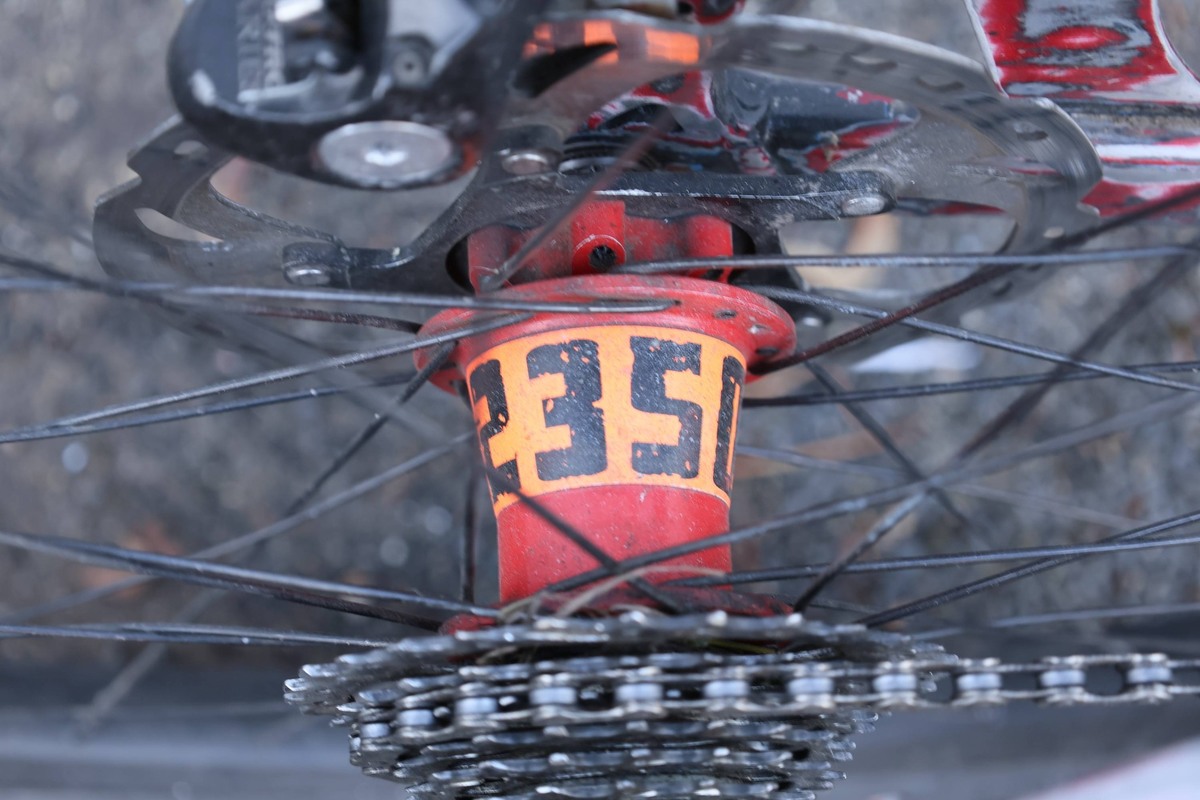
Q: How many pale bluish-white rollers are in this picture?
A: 11